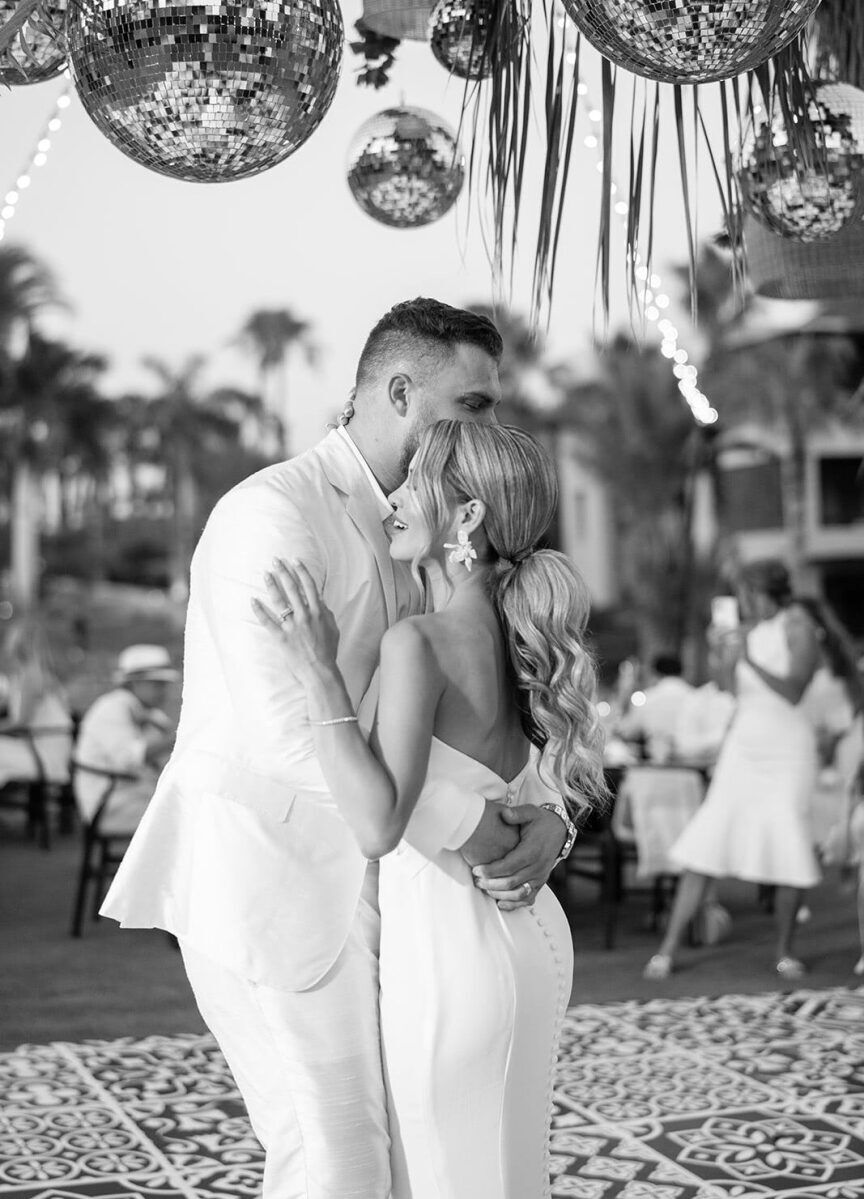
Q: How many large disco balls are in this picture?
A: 2